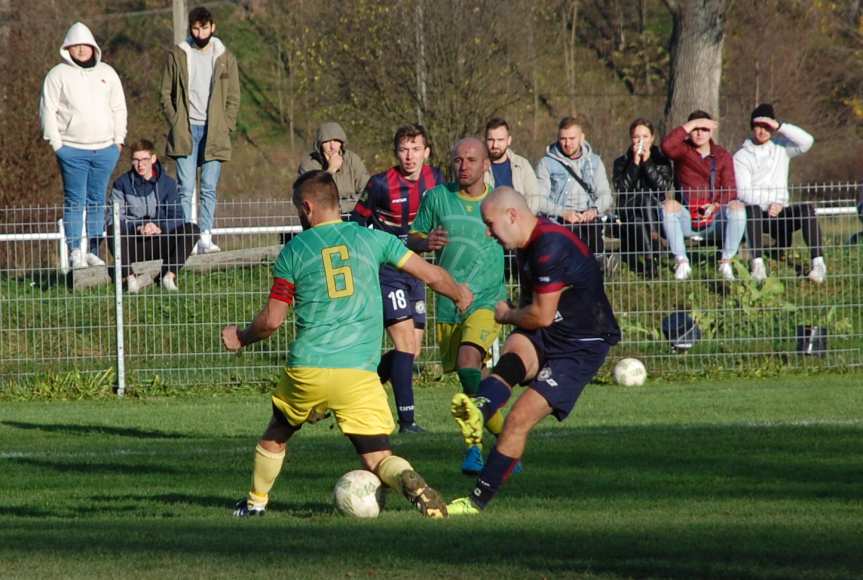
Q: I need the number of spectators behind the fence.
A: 9